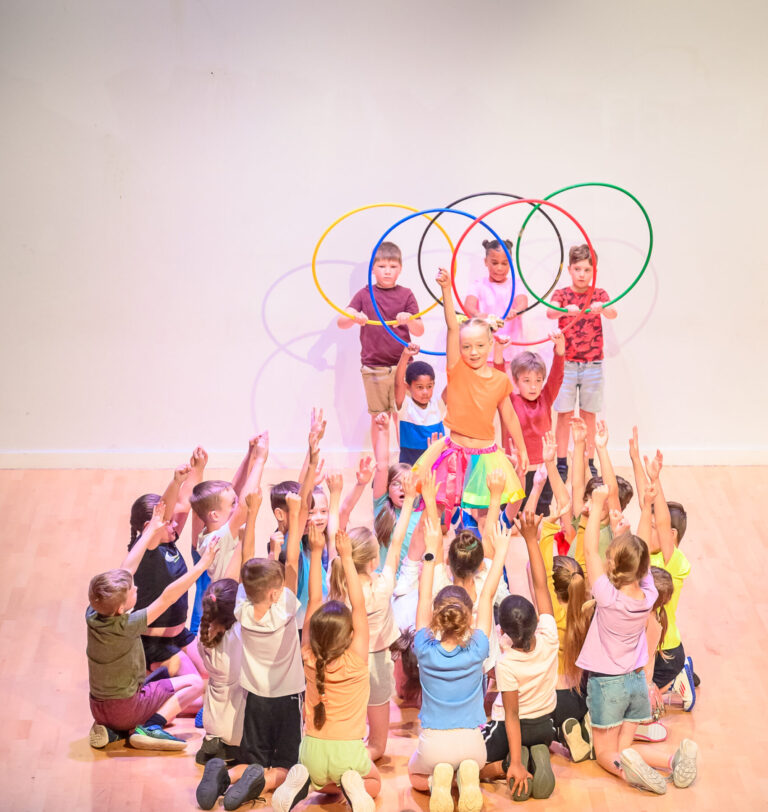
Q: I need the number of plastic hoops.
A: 5